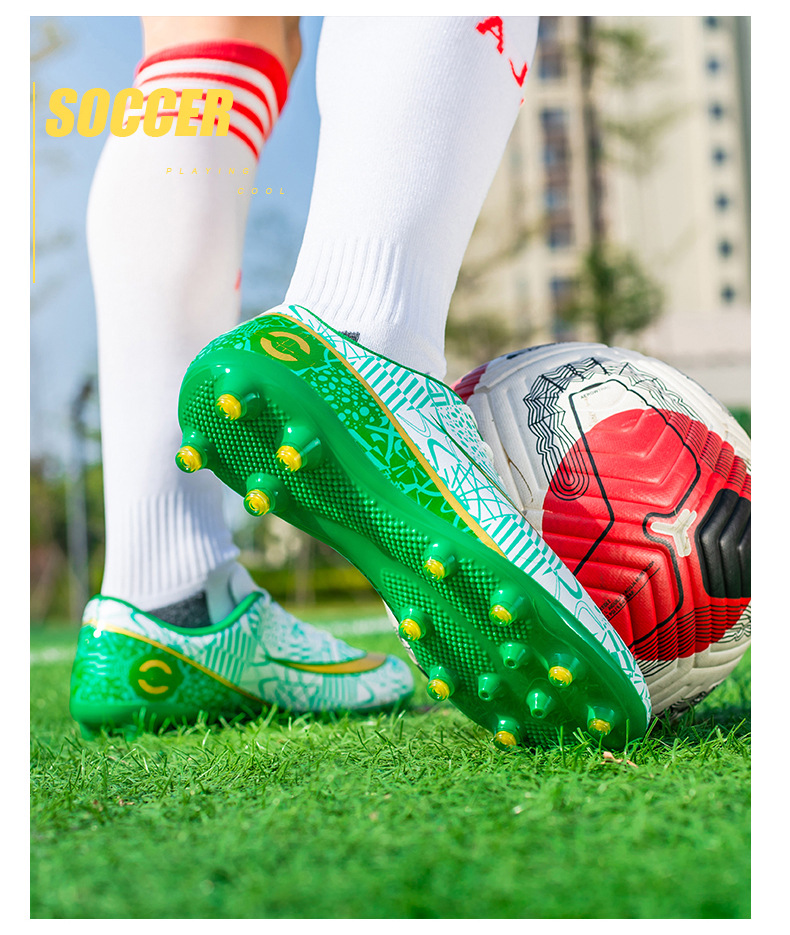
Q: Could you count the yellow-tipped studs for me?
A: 11